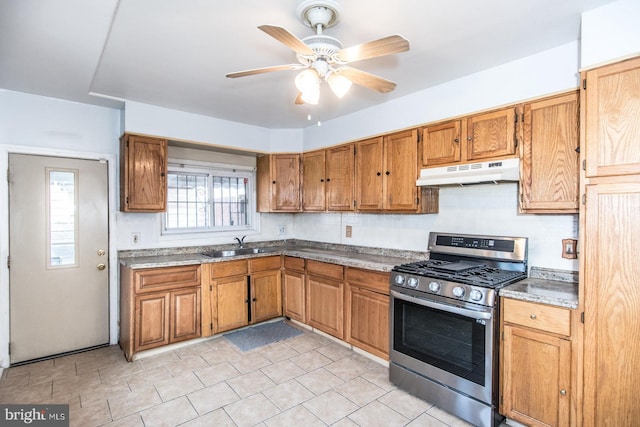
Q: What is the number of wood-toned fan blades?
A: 5